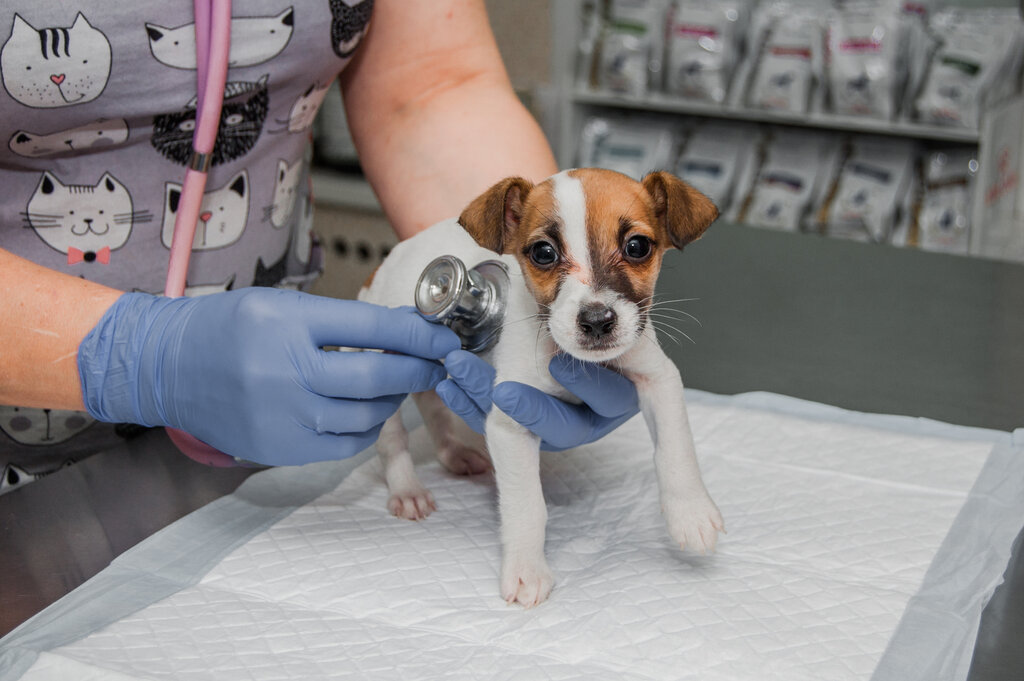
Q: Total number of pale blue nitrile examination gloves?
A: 2